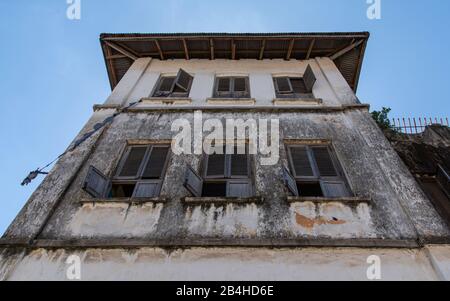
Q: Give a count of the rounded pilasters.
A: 0